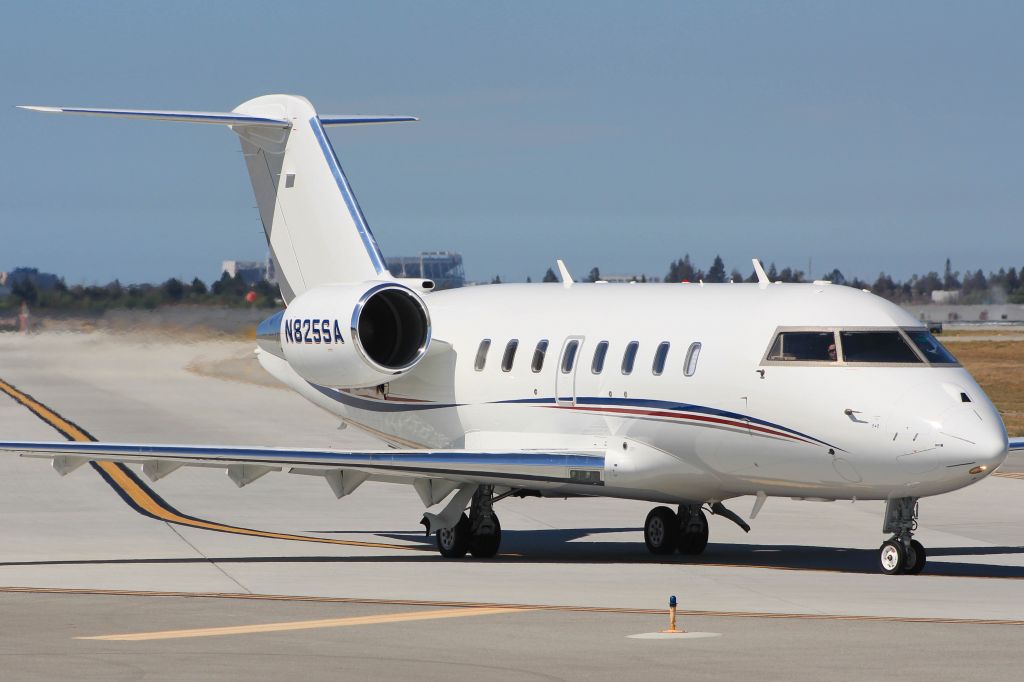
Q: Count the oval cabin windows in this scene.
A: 8